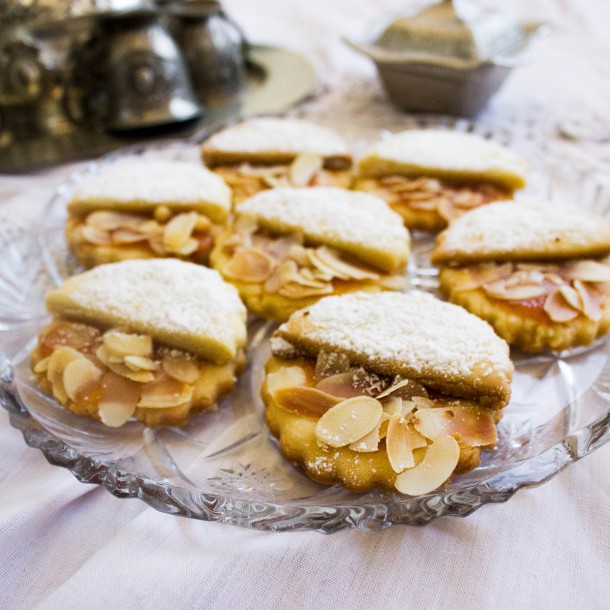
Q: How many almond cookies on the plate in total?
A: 7